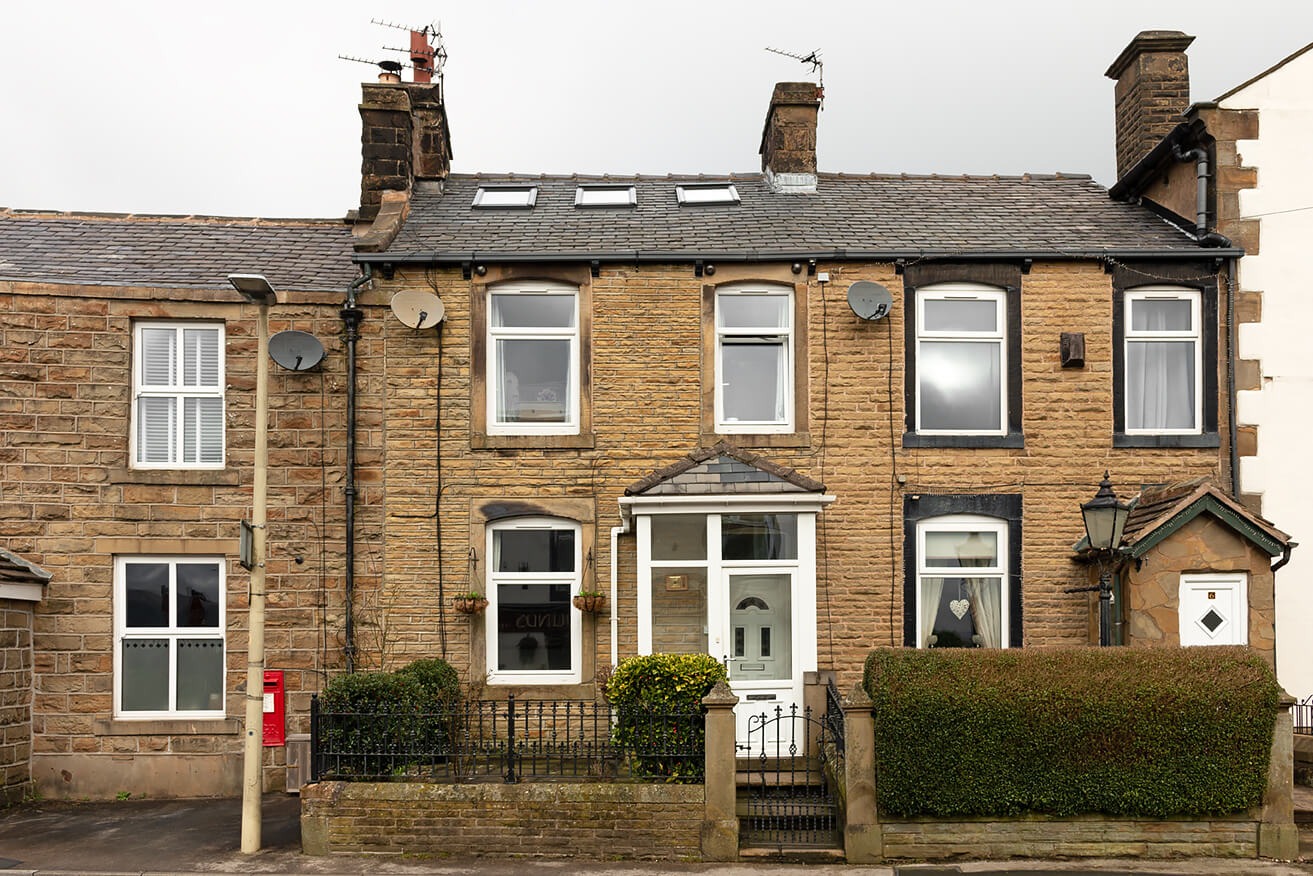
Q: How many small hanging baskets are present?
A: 2